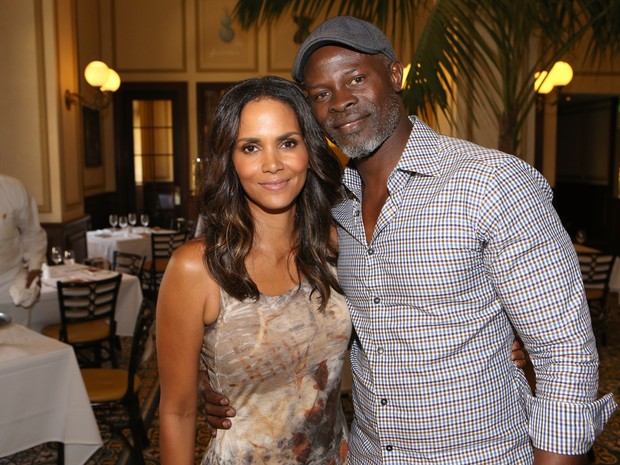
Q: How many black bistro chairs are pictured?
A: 5